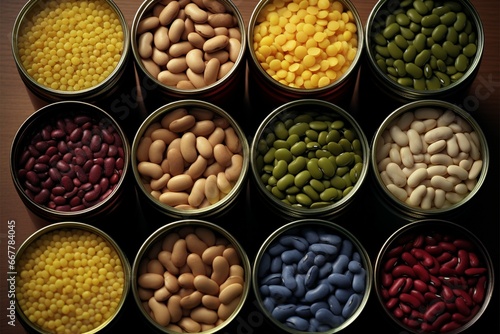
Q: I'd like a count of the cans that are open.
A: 12